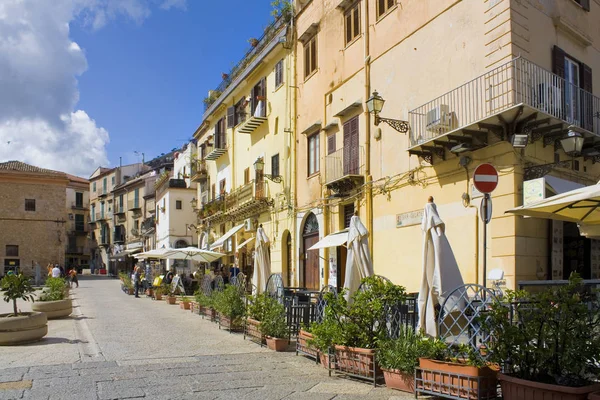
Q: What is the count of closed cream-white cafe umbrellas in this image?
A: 3